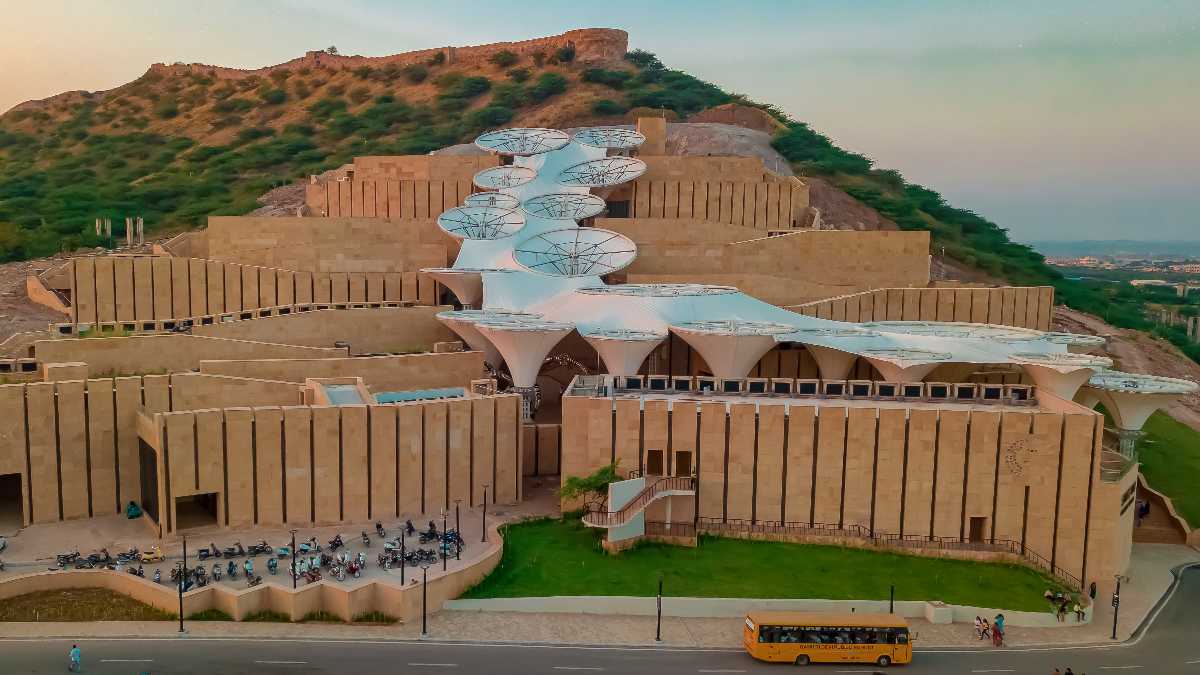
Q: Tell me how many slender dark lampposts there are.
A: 11